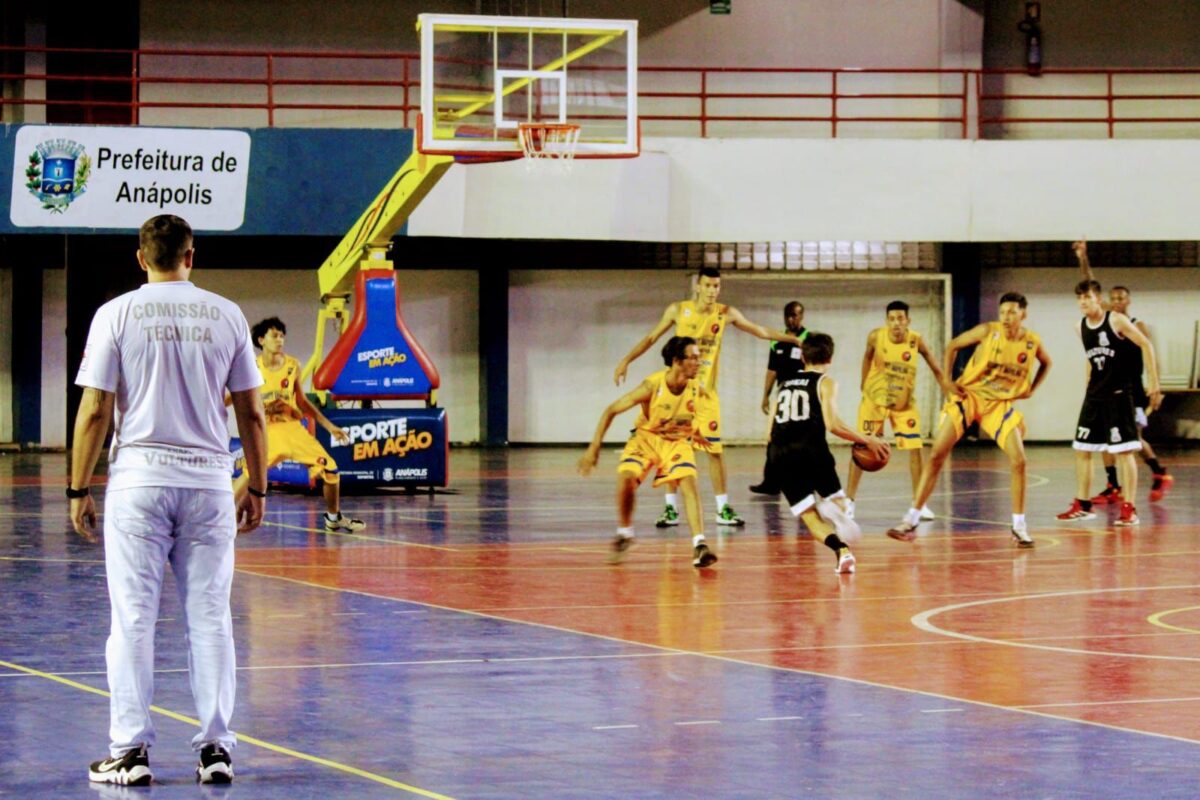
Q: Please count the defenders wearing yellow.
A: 5